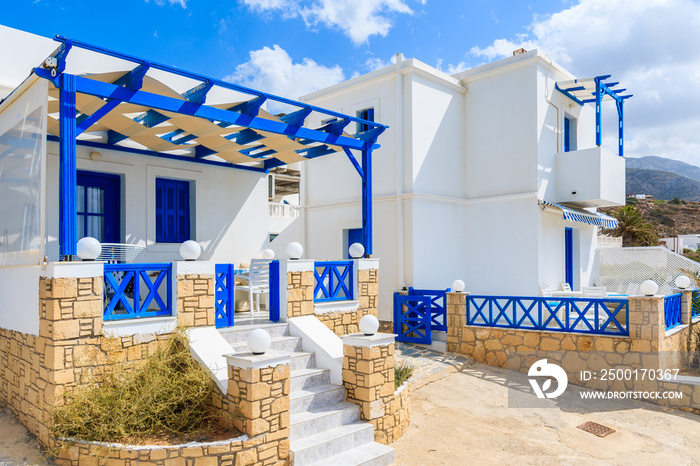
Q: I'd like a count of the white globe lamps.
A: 10